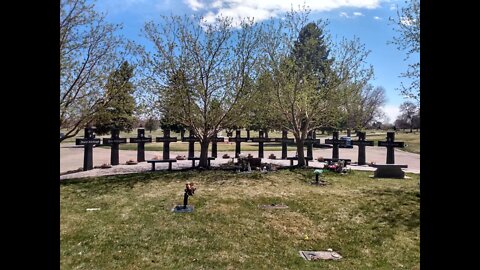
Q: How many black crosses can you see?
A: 13